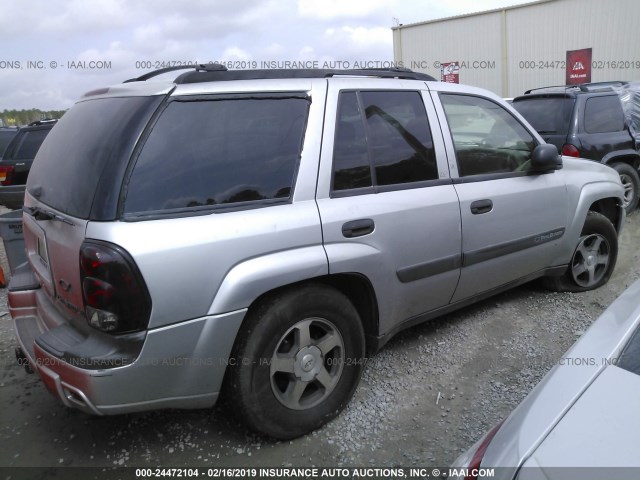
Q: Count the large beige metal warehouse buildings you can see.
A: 1